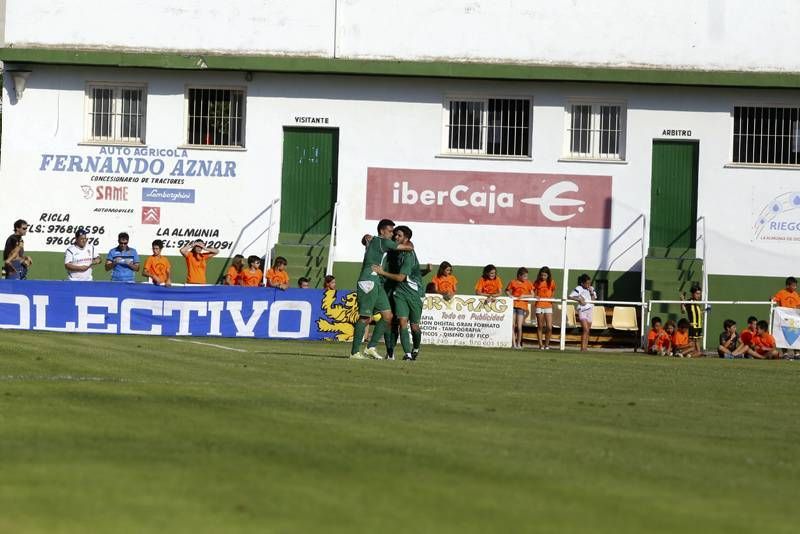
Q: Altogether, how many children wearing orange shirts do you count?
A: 15